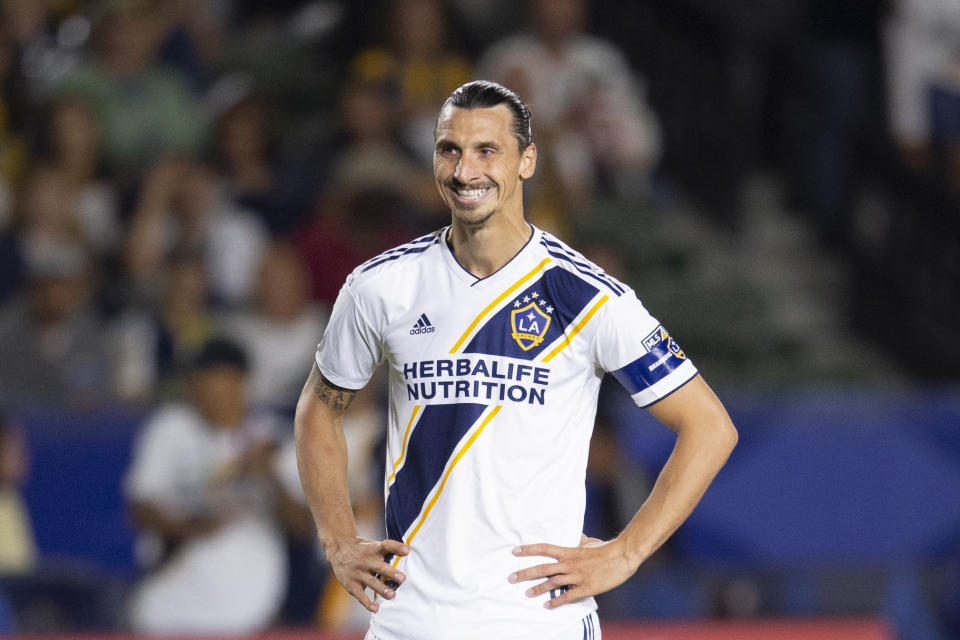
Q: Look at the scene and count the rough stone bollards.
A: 0